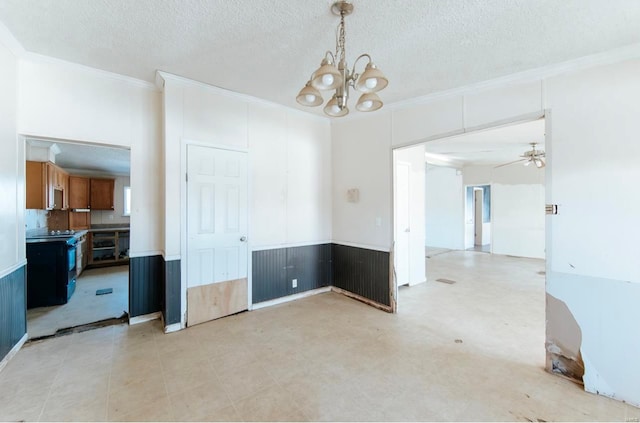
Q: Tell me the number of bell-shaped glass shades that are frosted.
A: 5